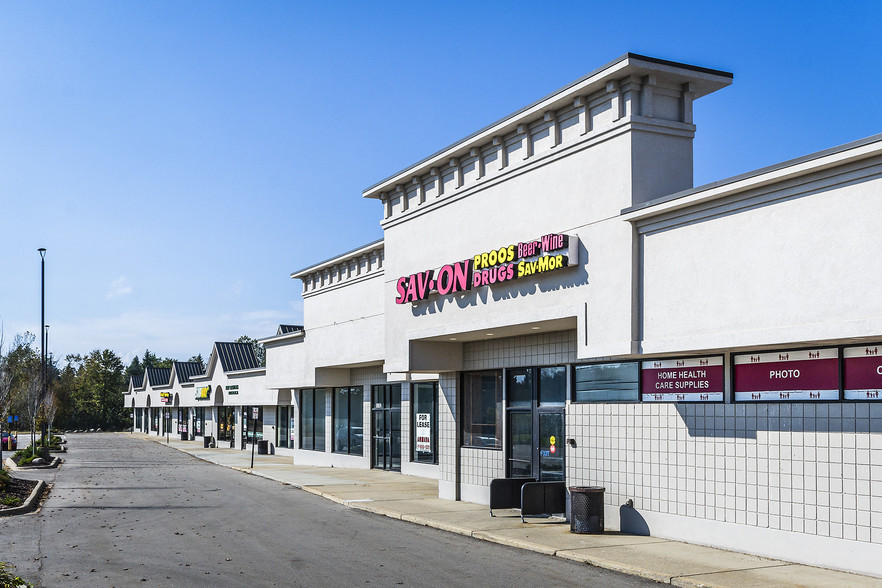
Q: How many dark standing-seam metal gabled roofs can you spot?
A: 5